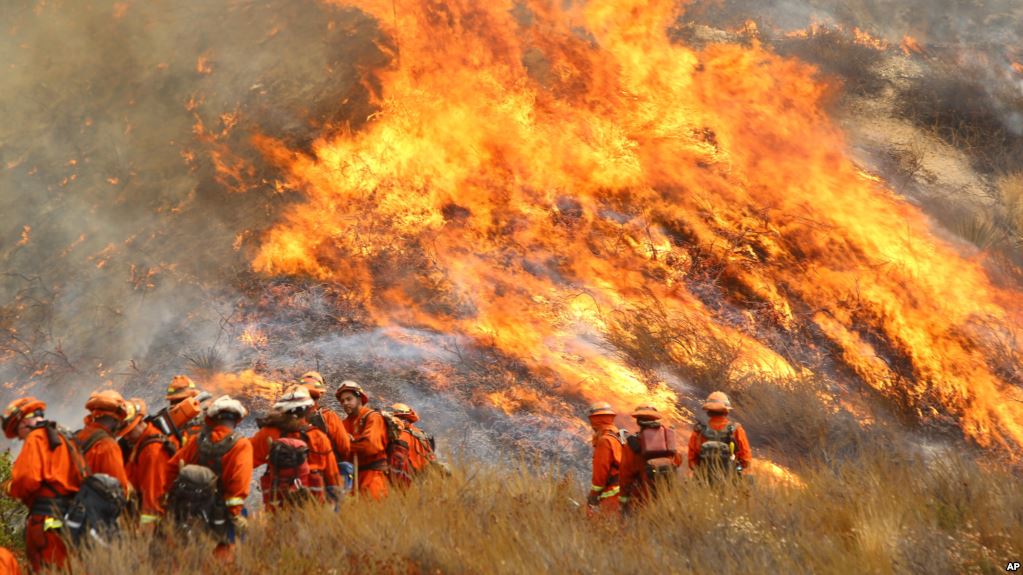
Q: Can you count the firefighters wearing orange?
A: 12